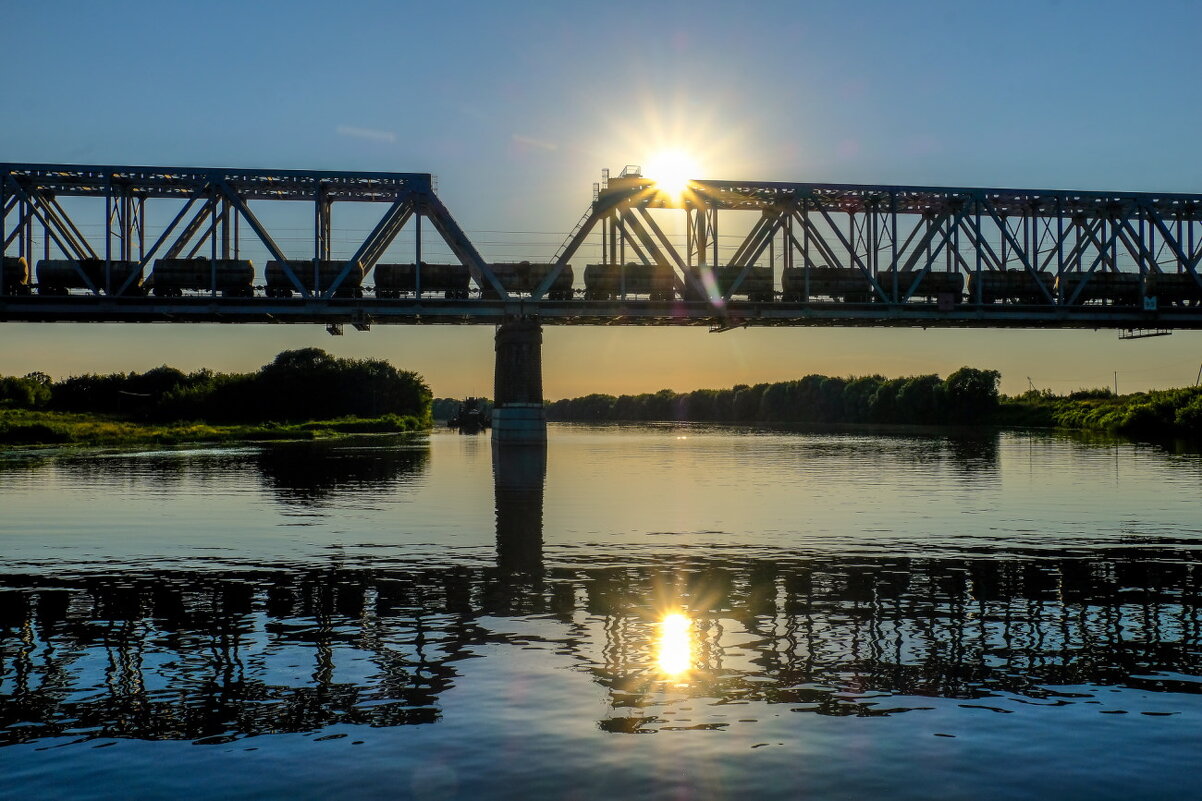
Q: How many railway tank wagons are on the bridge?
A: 13